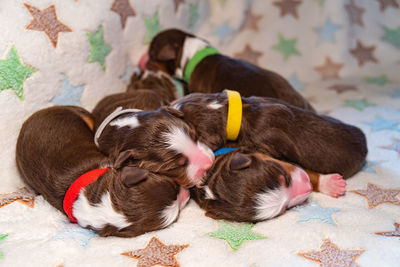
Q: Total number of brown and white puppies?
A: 6